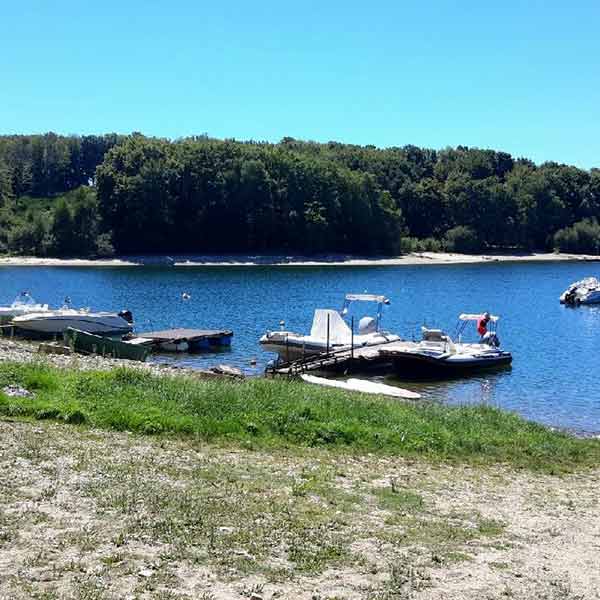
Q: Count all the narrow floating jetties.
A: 2